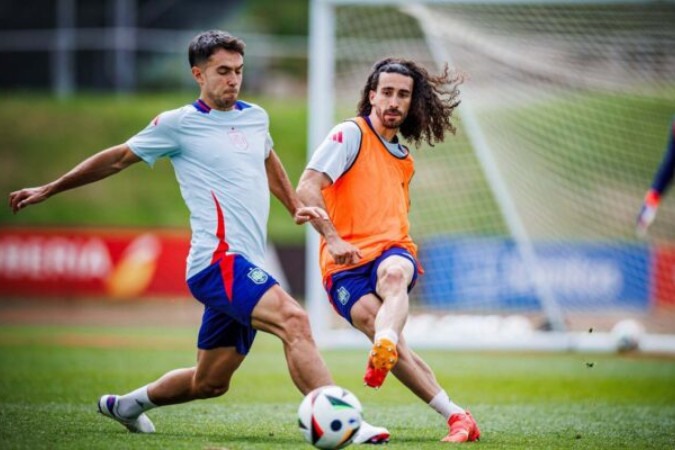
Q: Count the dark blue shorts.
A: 2